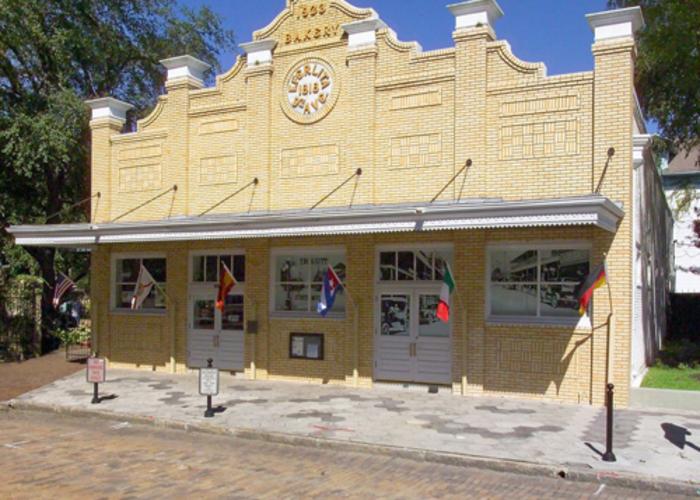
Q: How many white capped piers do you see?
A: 6